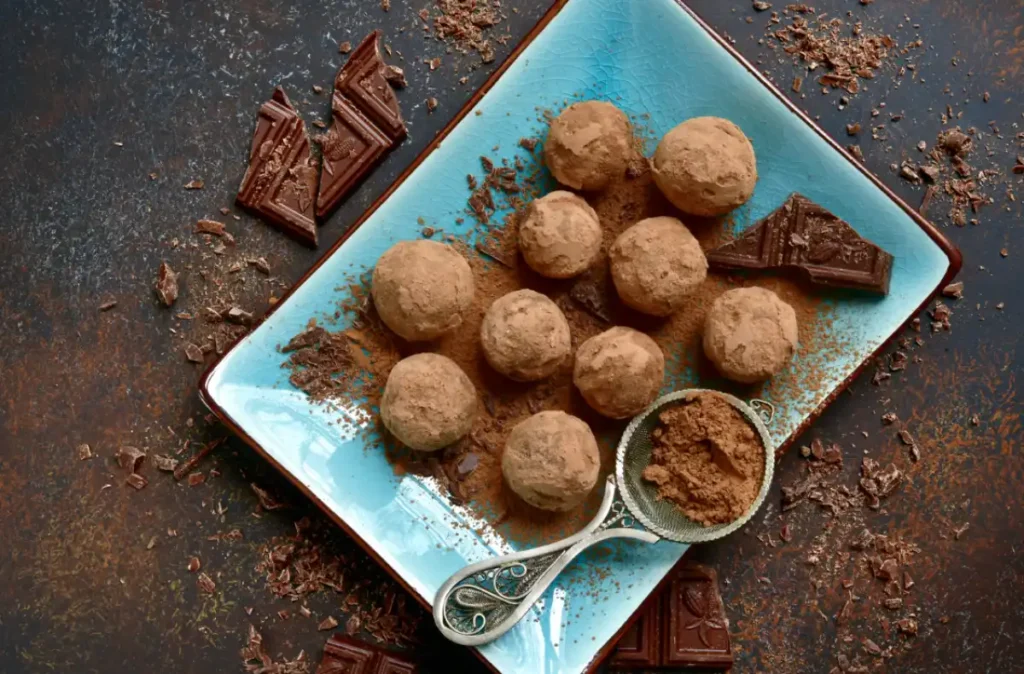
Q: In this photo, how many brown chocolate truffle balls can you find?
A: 10